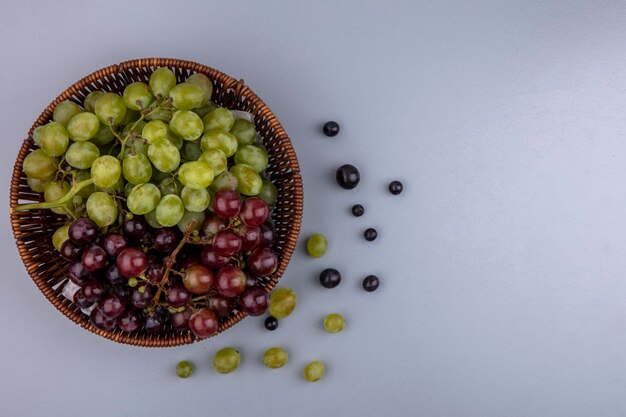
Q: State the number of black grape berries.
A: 8